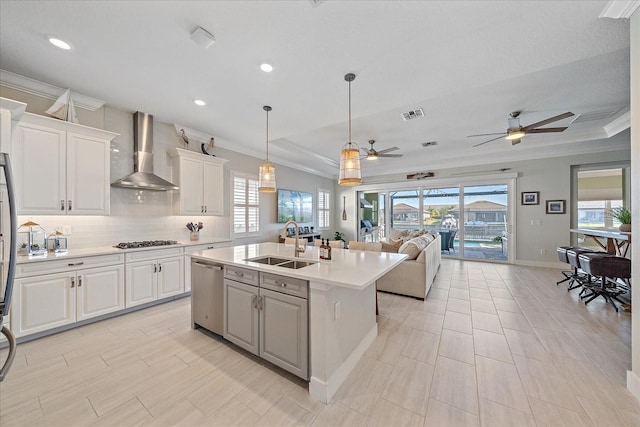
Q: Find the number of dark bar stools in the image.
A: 3